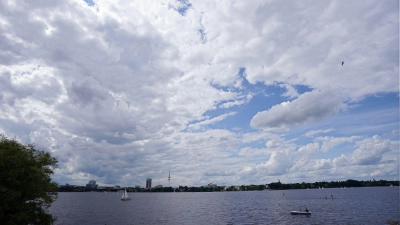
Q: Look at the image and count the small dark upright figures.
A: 3